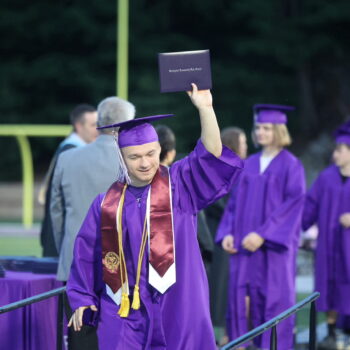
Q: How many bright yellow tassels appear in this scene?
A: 2